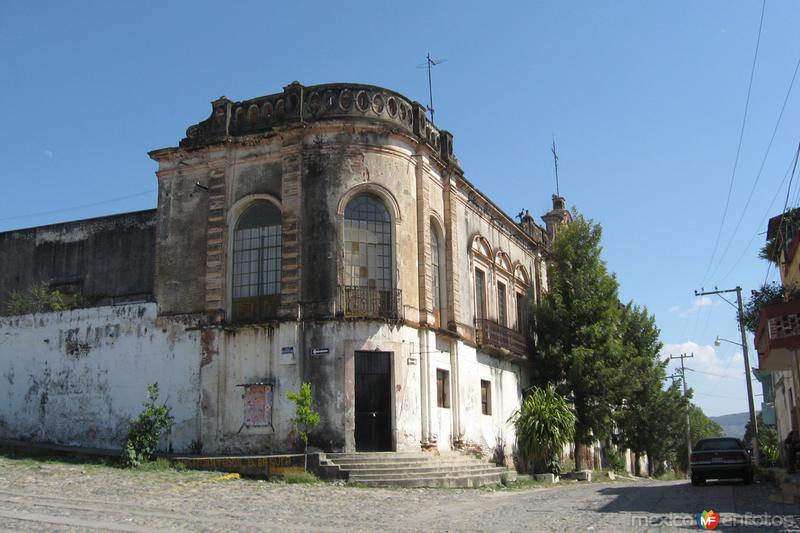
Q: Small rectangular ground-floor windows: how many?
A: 2